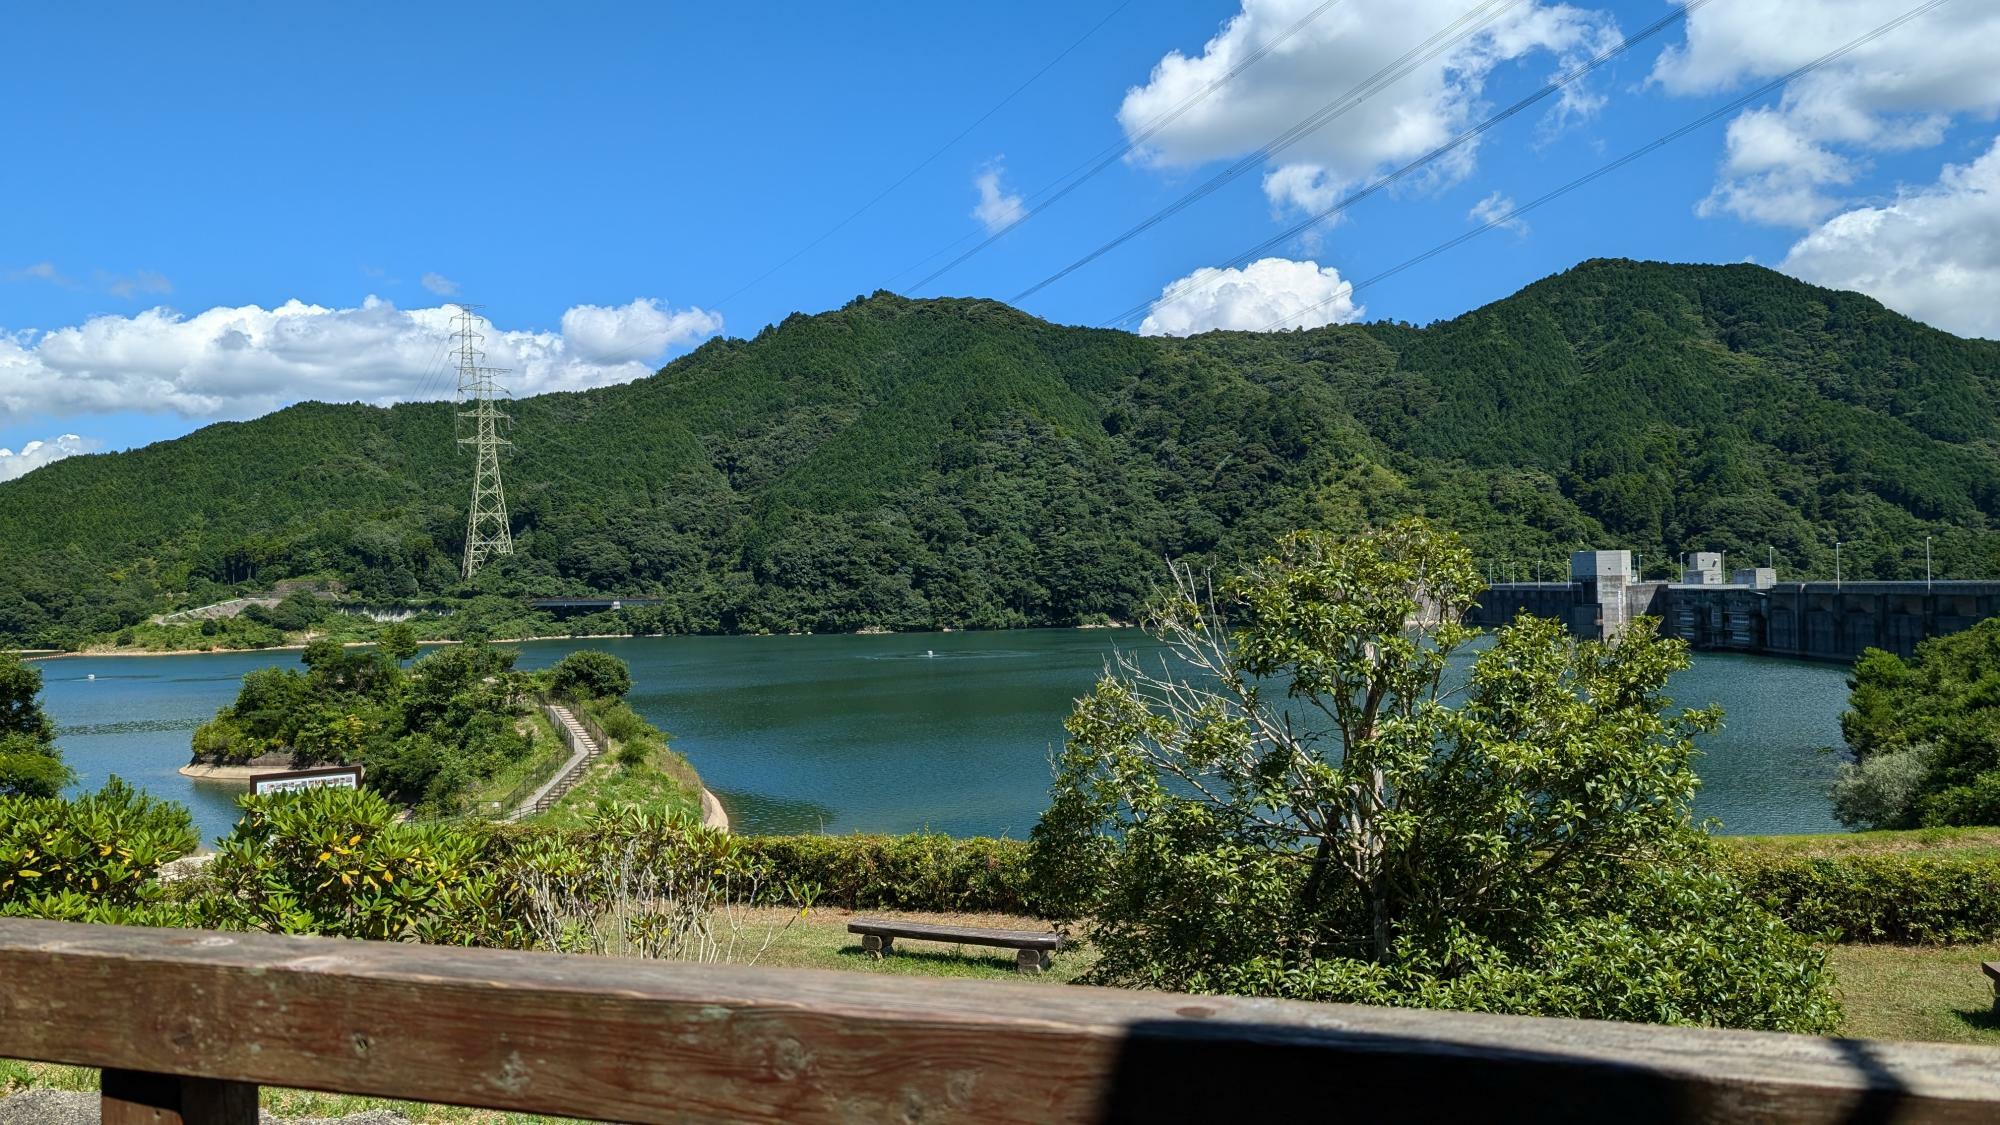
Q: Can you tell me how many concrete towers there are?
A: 3